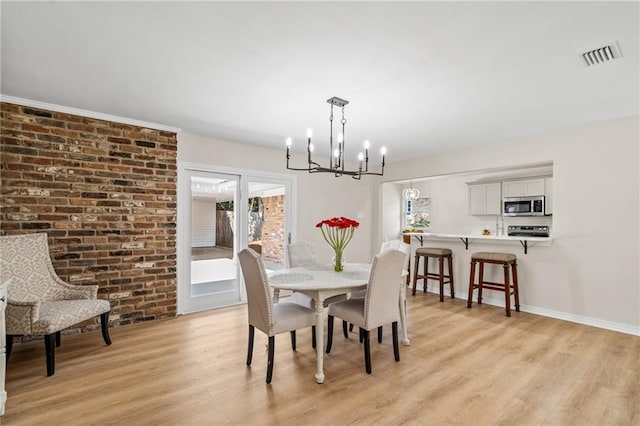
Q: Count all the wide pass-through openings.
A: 1